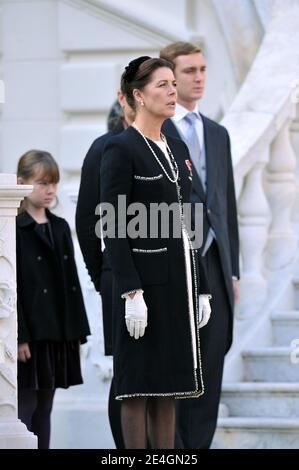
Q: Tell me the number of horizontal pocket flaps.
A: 2